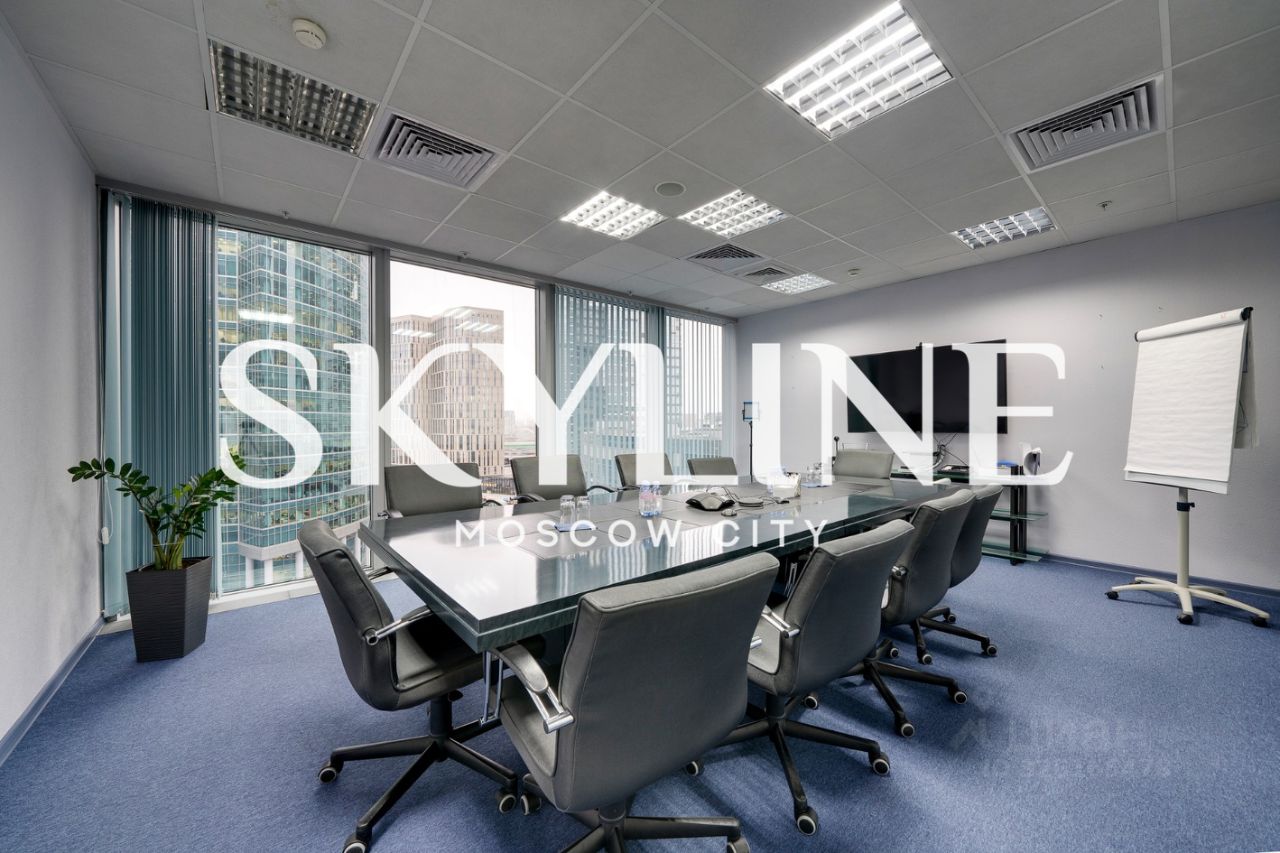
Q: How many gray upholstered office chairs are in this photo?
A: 10